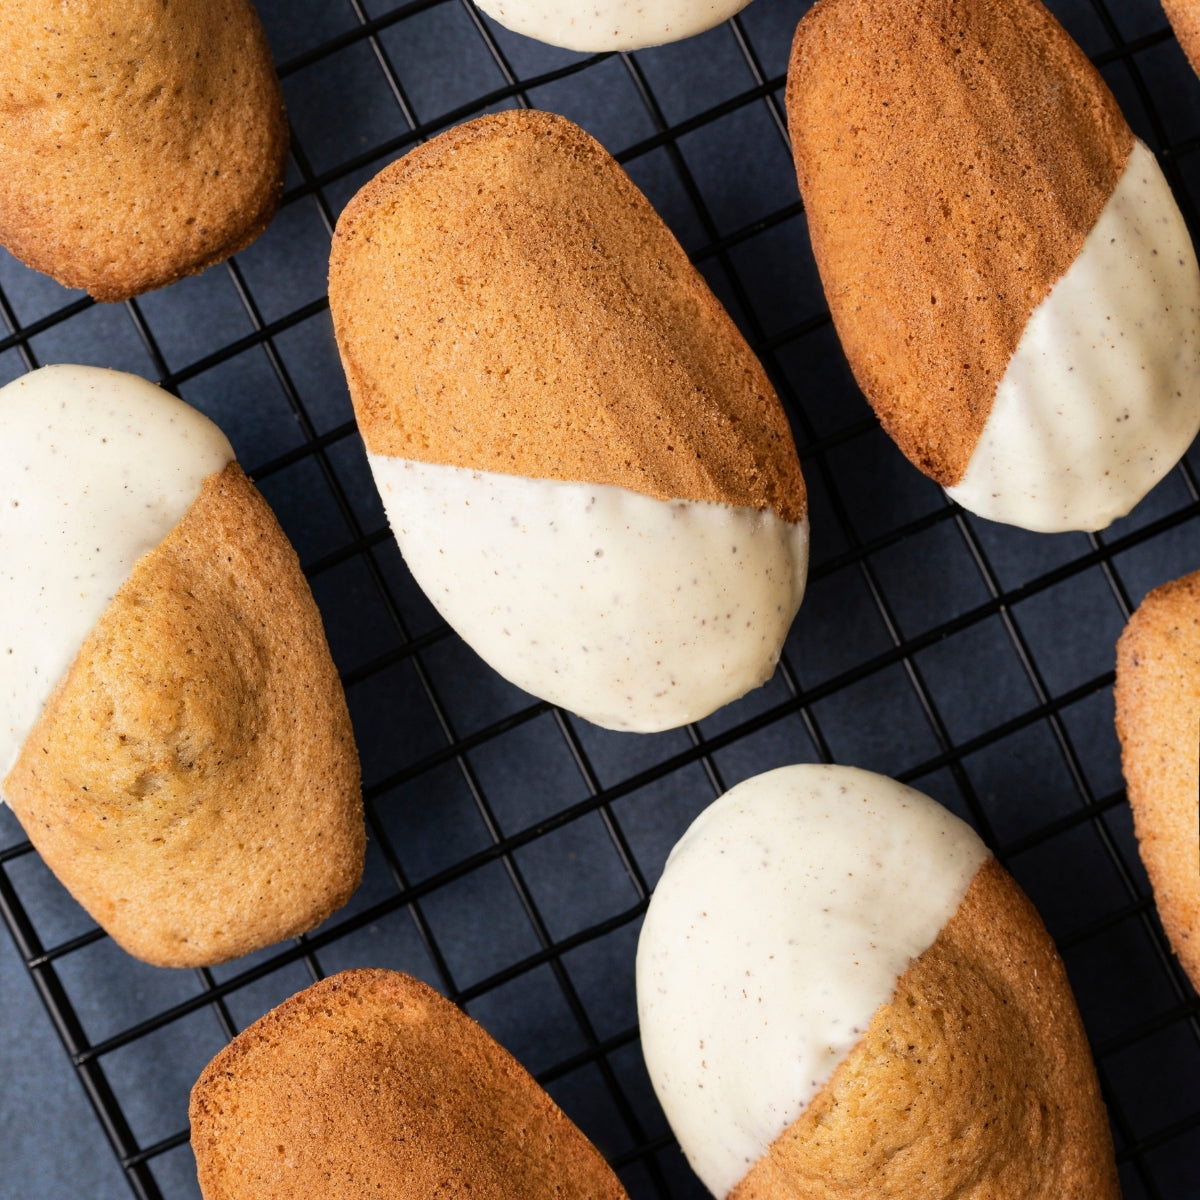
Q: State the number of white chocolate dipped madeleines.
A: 5